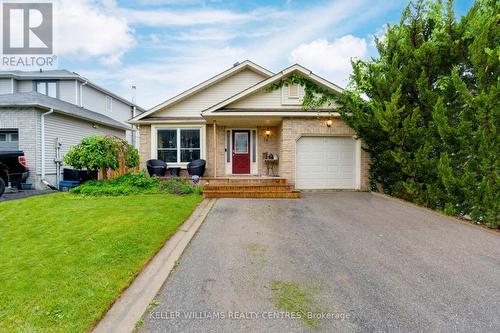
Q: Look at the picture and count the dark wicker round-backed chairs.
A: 2